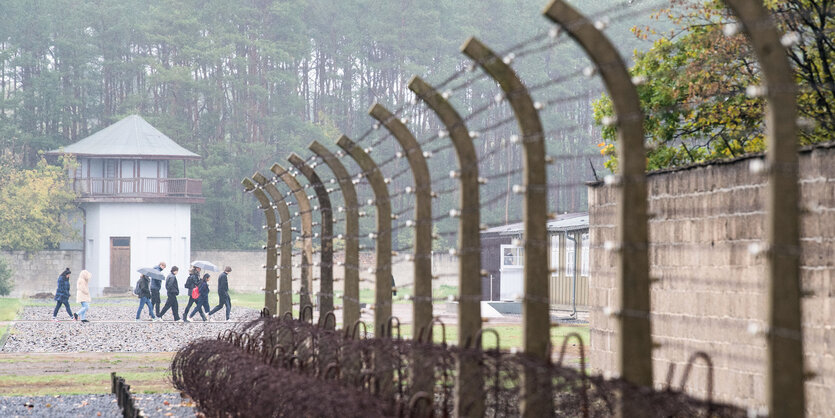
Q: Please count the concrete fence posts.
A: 11